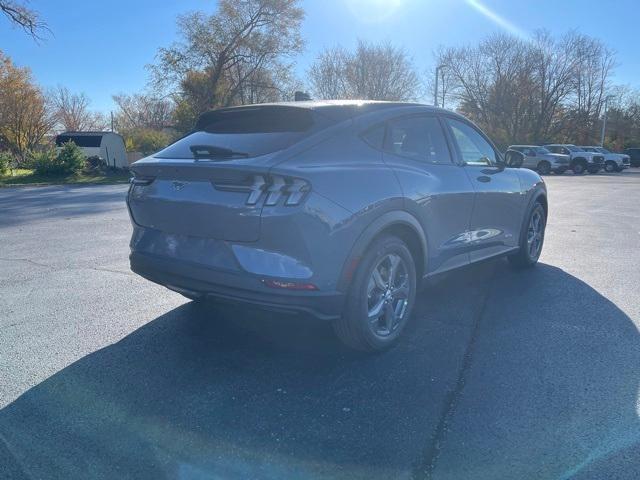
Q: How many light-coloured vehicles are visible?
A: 3